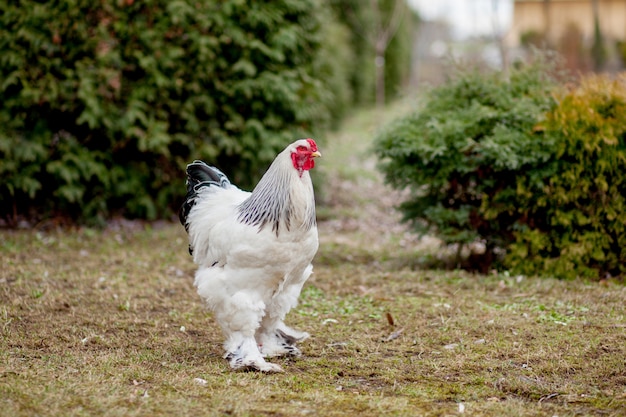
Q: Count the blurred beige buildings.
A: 1